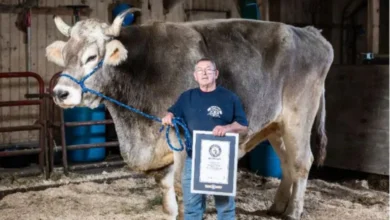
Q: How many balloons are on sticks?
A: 0